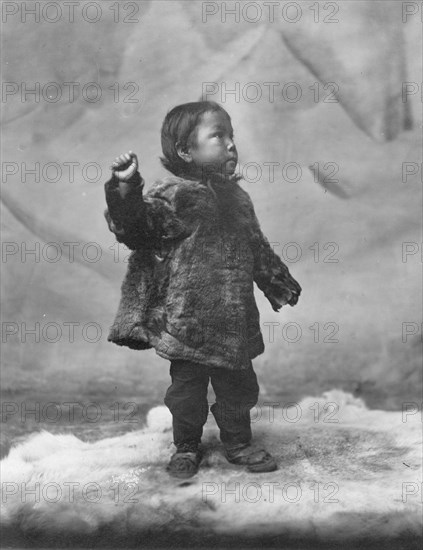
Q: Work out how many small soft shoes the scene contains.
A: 2